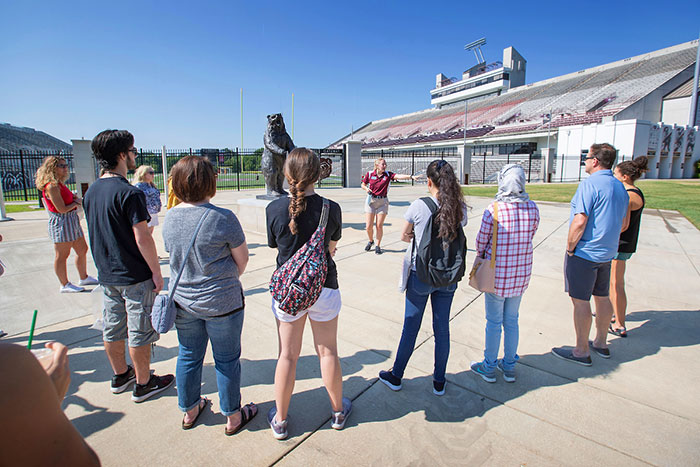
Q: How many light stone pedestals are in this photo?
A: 1